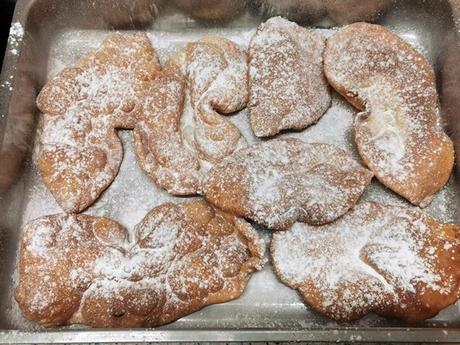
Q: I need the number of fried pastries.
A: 7